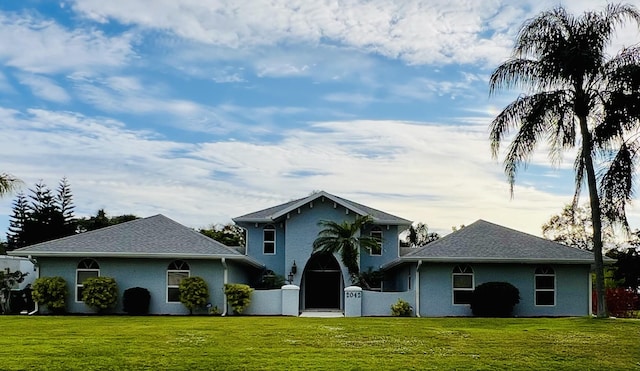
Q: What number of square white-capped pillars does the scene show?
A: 2